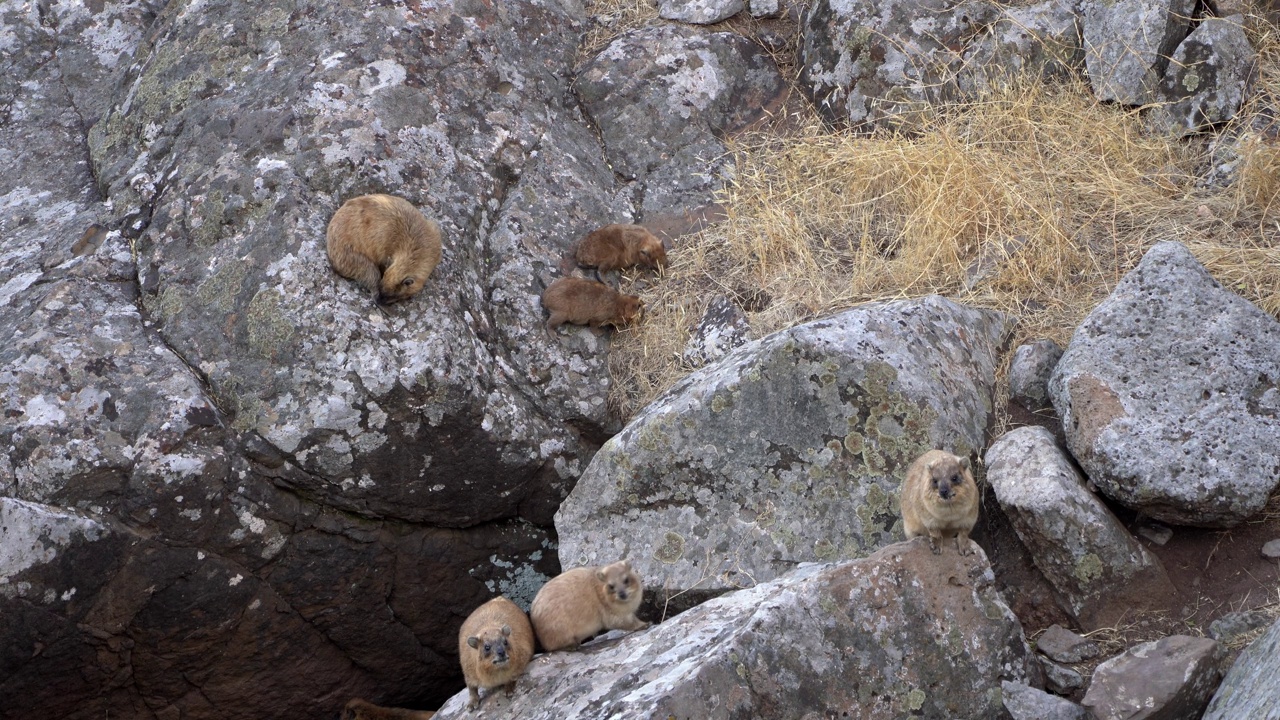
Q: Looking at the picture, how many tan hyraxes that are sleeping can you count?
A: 1